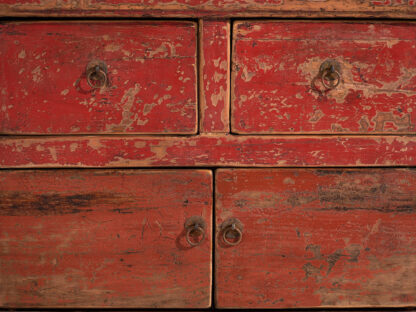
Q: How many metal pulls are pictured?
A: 4